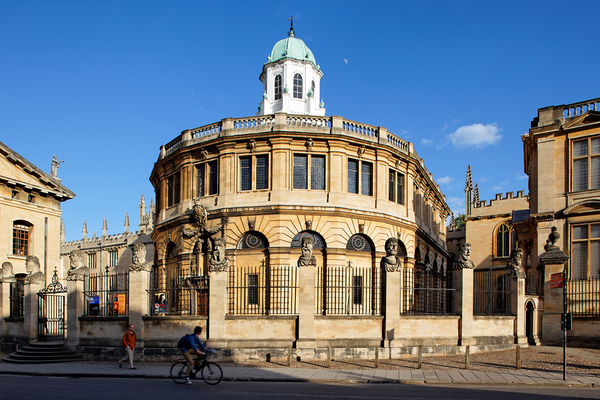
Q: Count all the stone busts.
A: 9